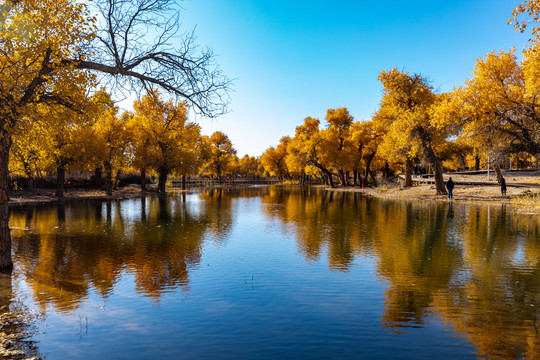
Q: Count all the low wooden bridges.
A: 1